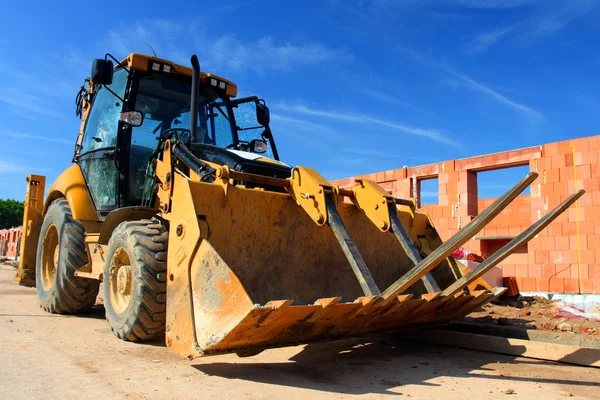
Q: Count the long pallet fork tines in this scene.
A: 2